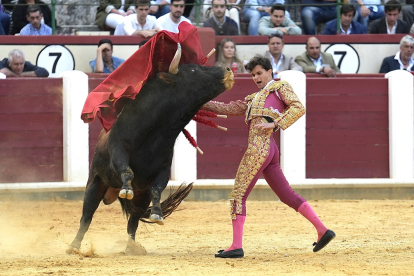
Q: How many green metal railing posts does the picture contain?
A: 3